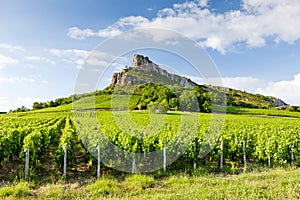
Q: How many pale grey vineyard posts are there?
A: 10